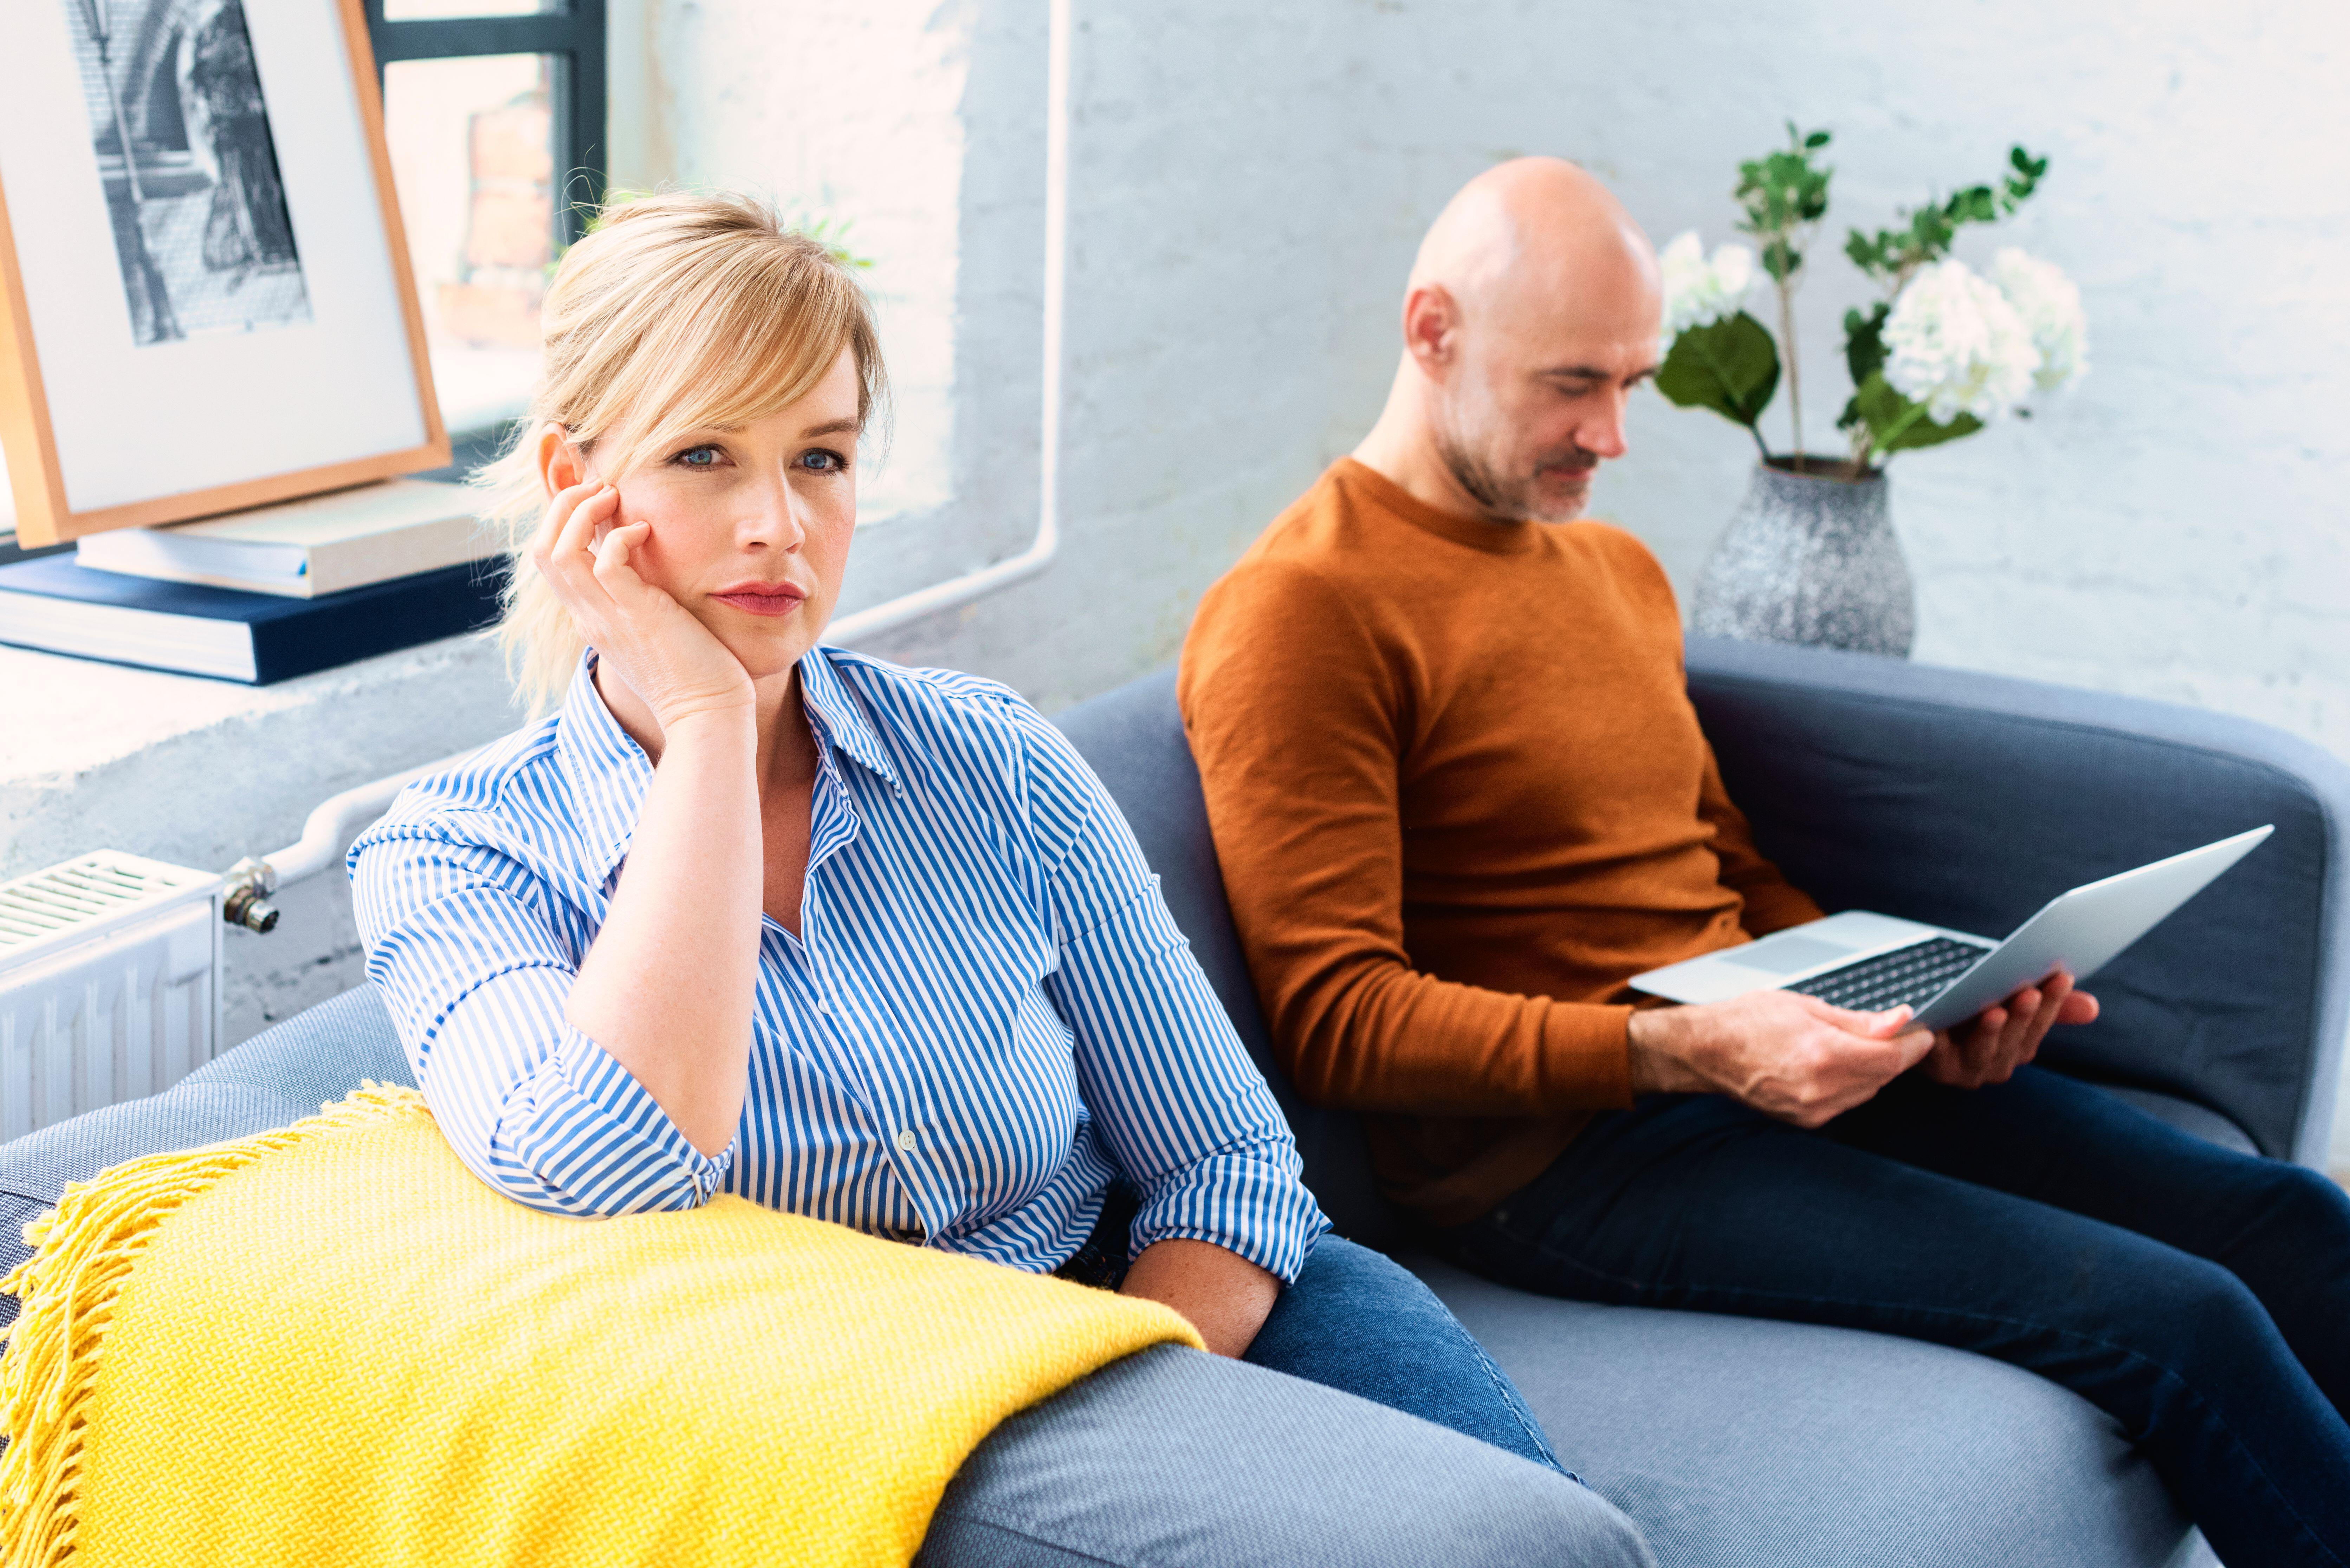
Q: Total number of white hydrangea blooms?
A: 3